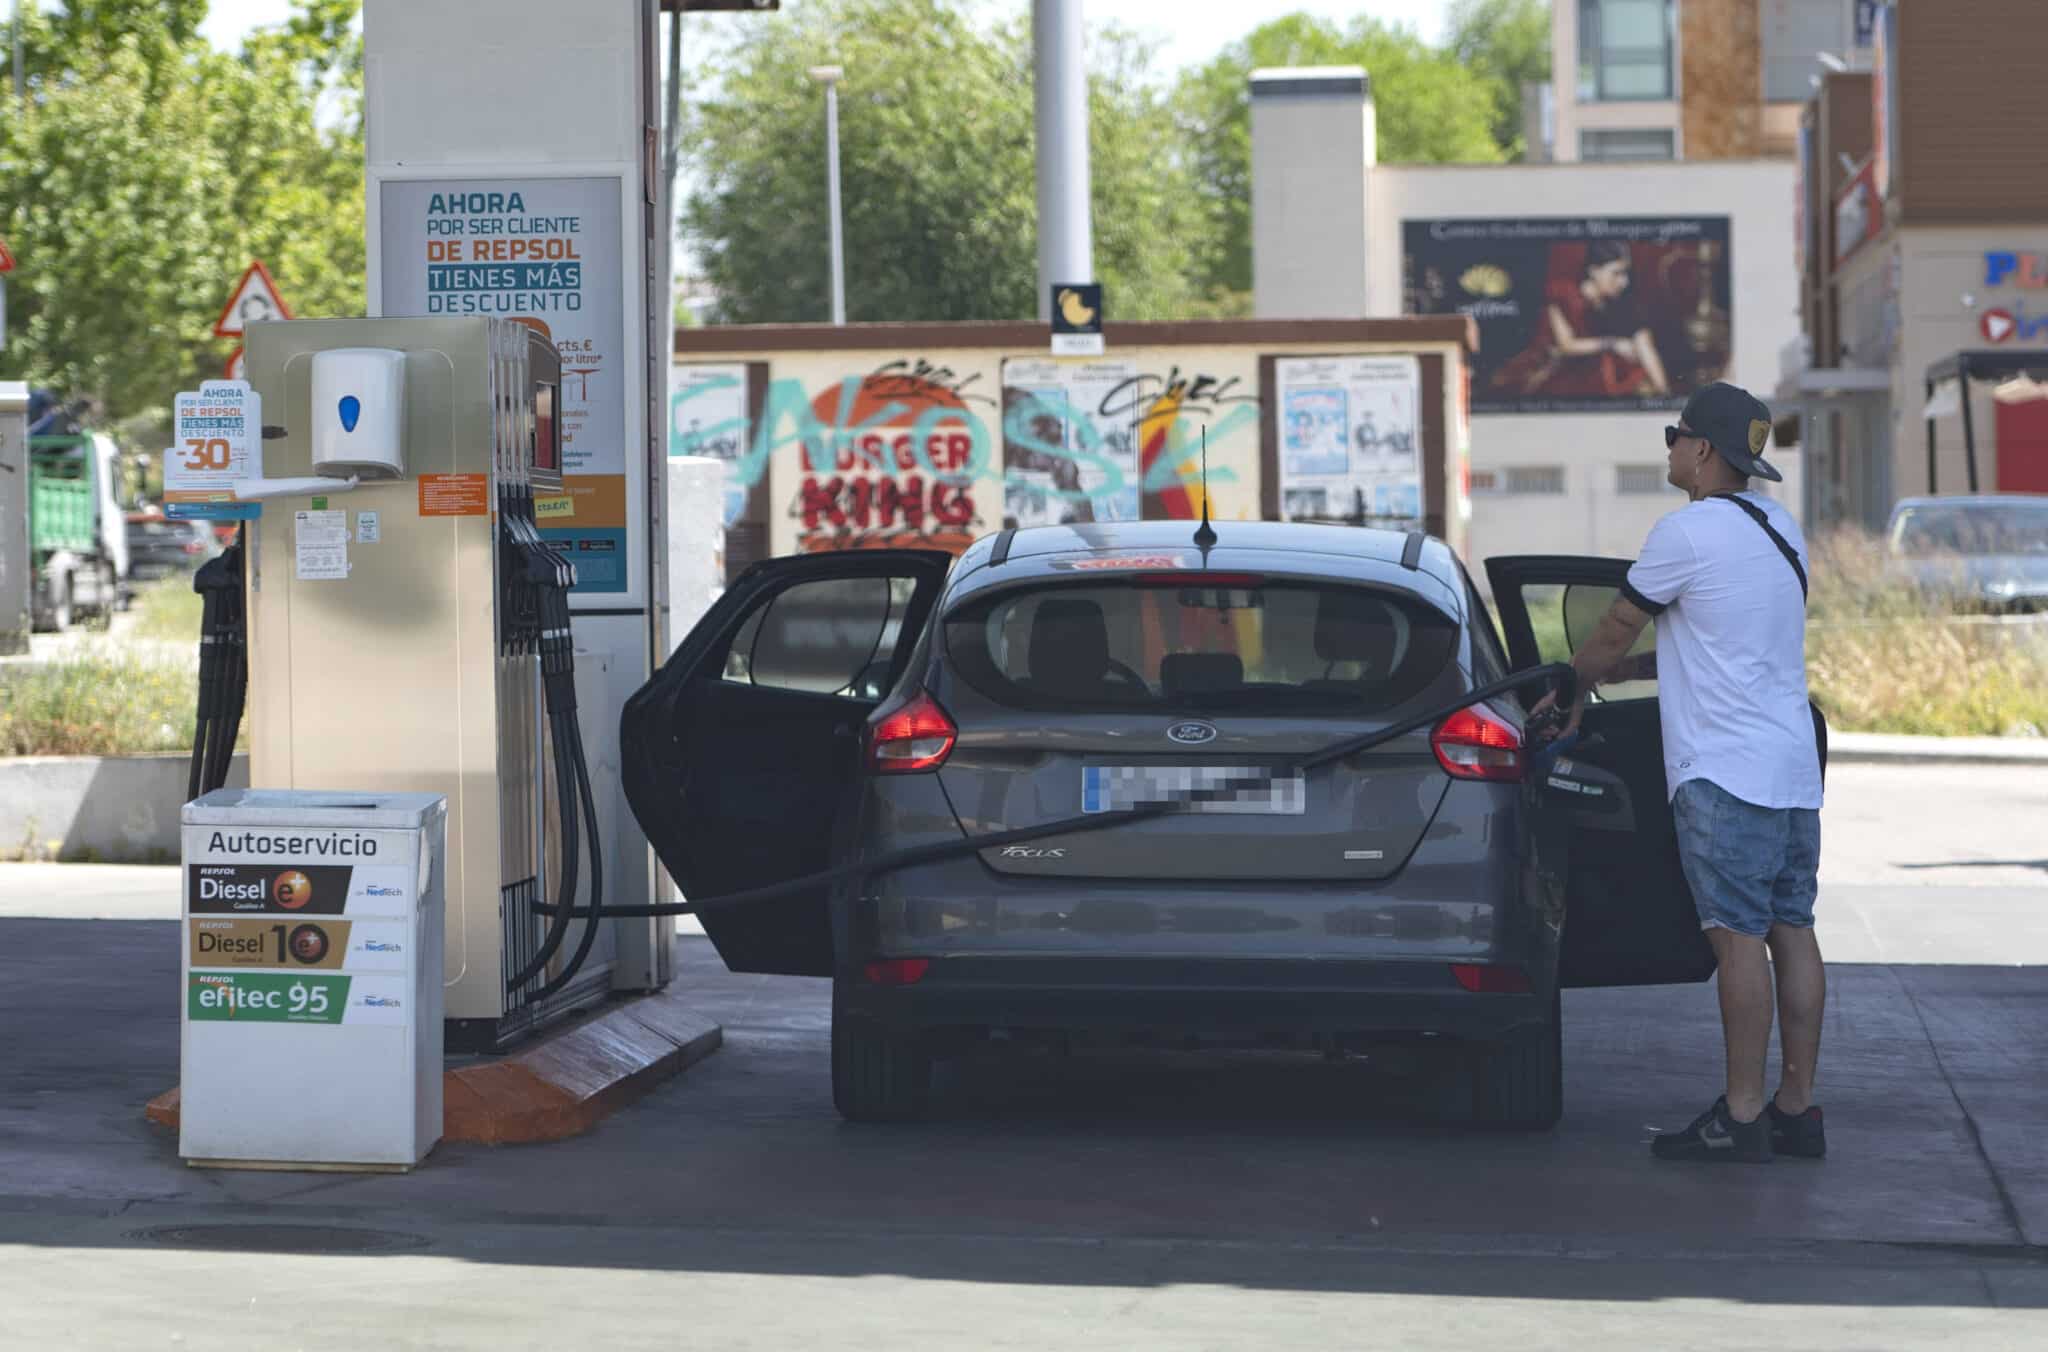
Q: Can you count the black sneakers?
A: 2